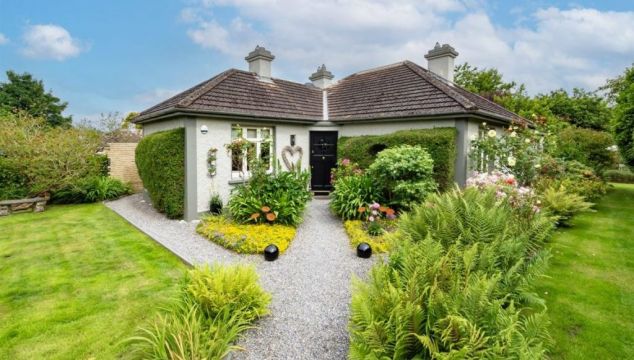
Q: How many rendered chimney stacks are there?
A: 3